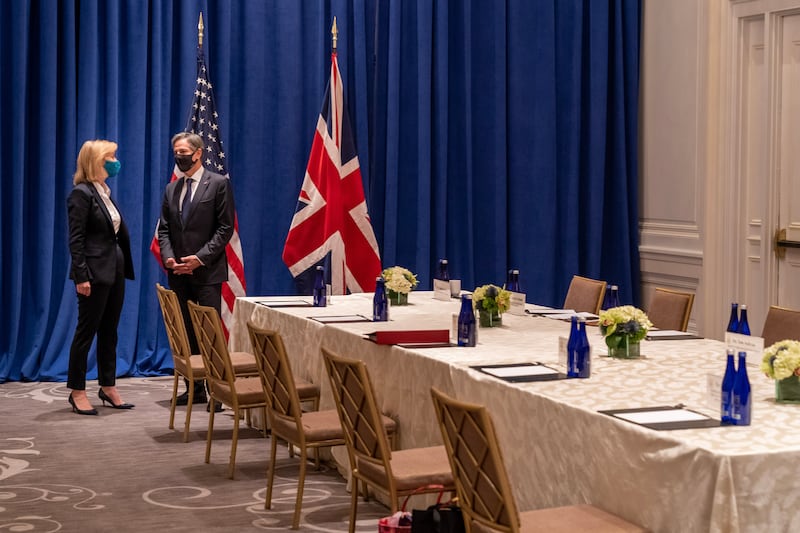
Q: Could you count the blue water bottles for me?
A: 14